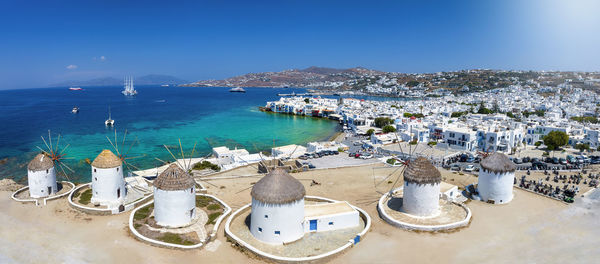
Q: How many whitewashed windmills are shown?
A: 6